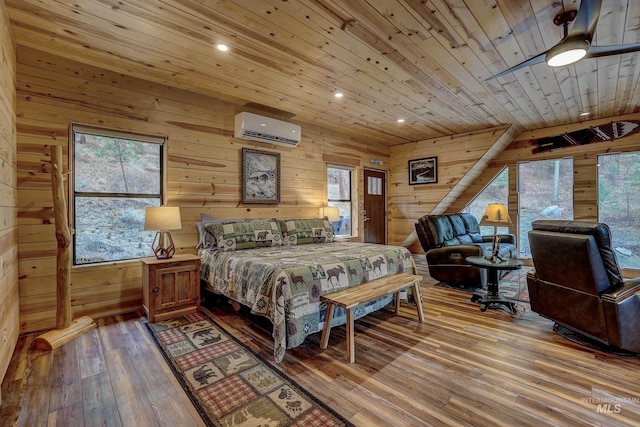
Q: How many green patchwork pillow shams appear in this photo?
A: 2